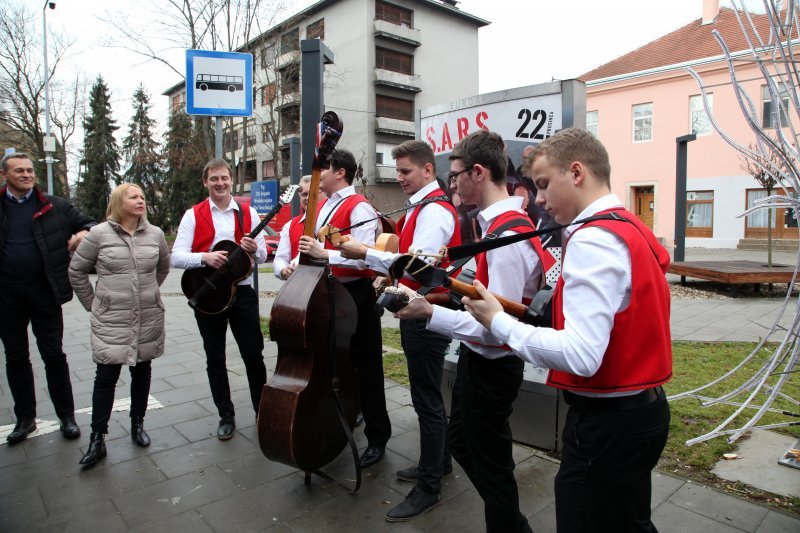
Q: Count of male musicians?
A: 6